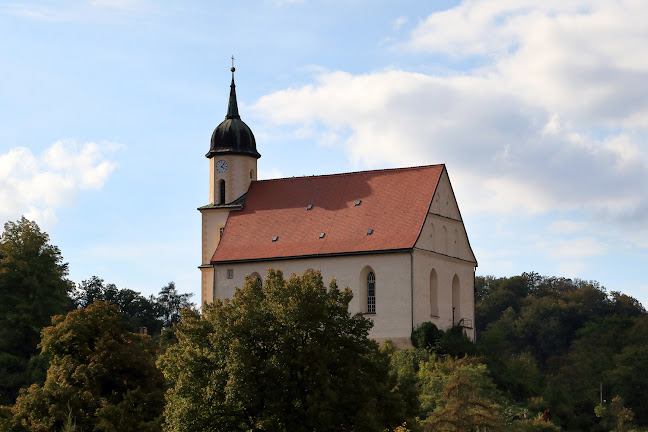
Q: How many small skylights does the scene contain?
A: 5